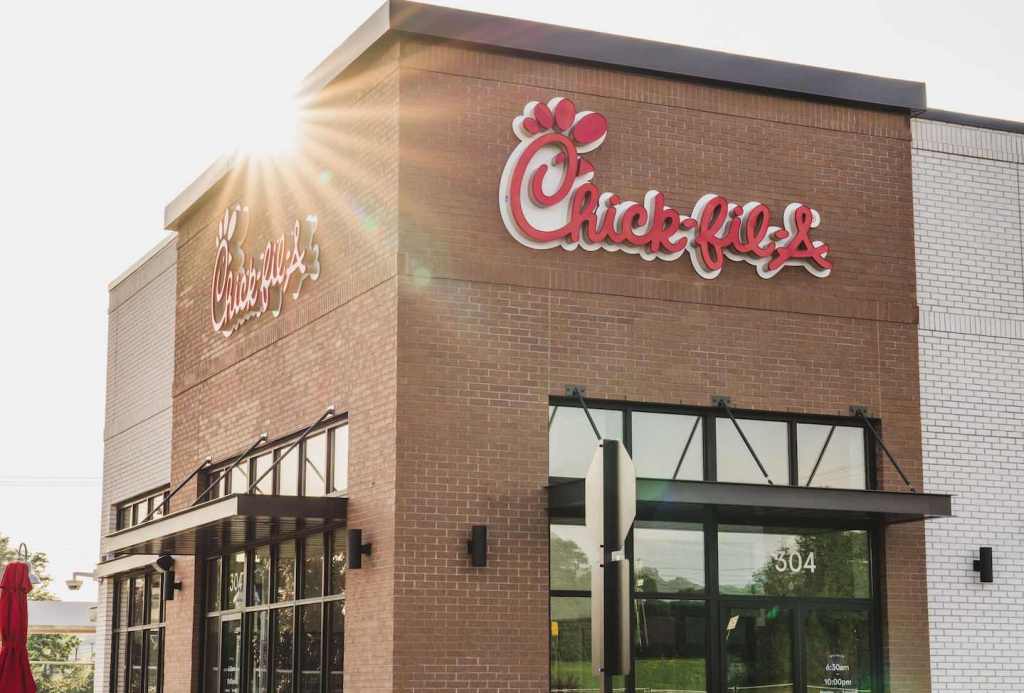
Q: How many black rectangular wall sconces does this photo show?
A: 4